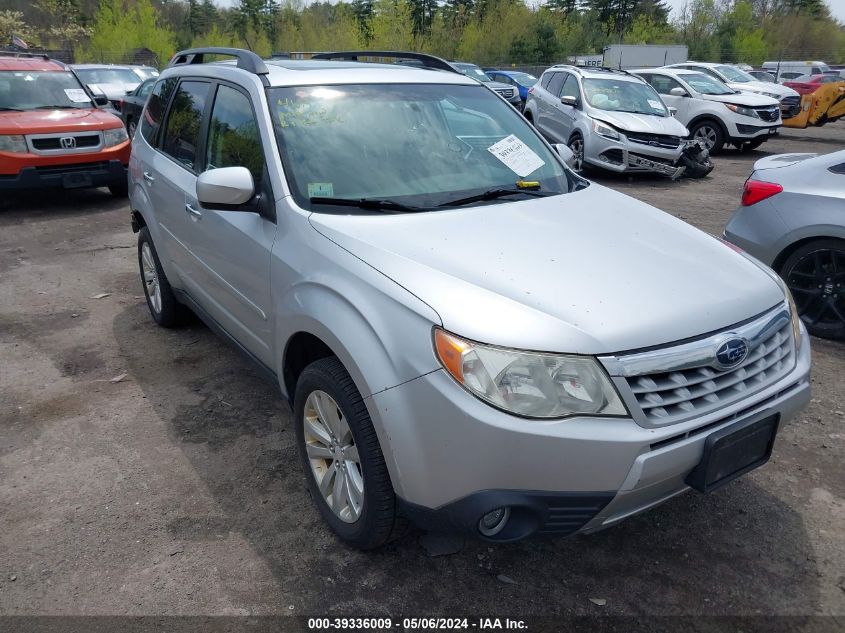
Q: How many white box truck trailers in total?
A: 1